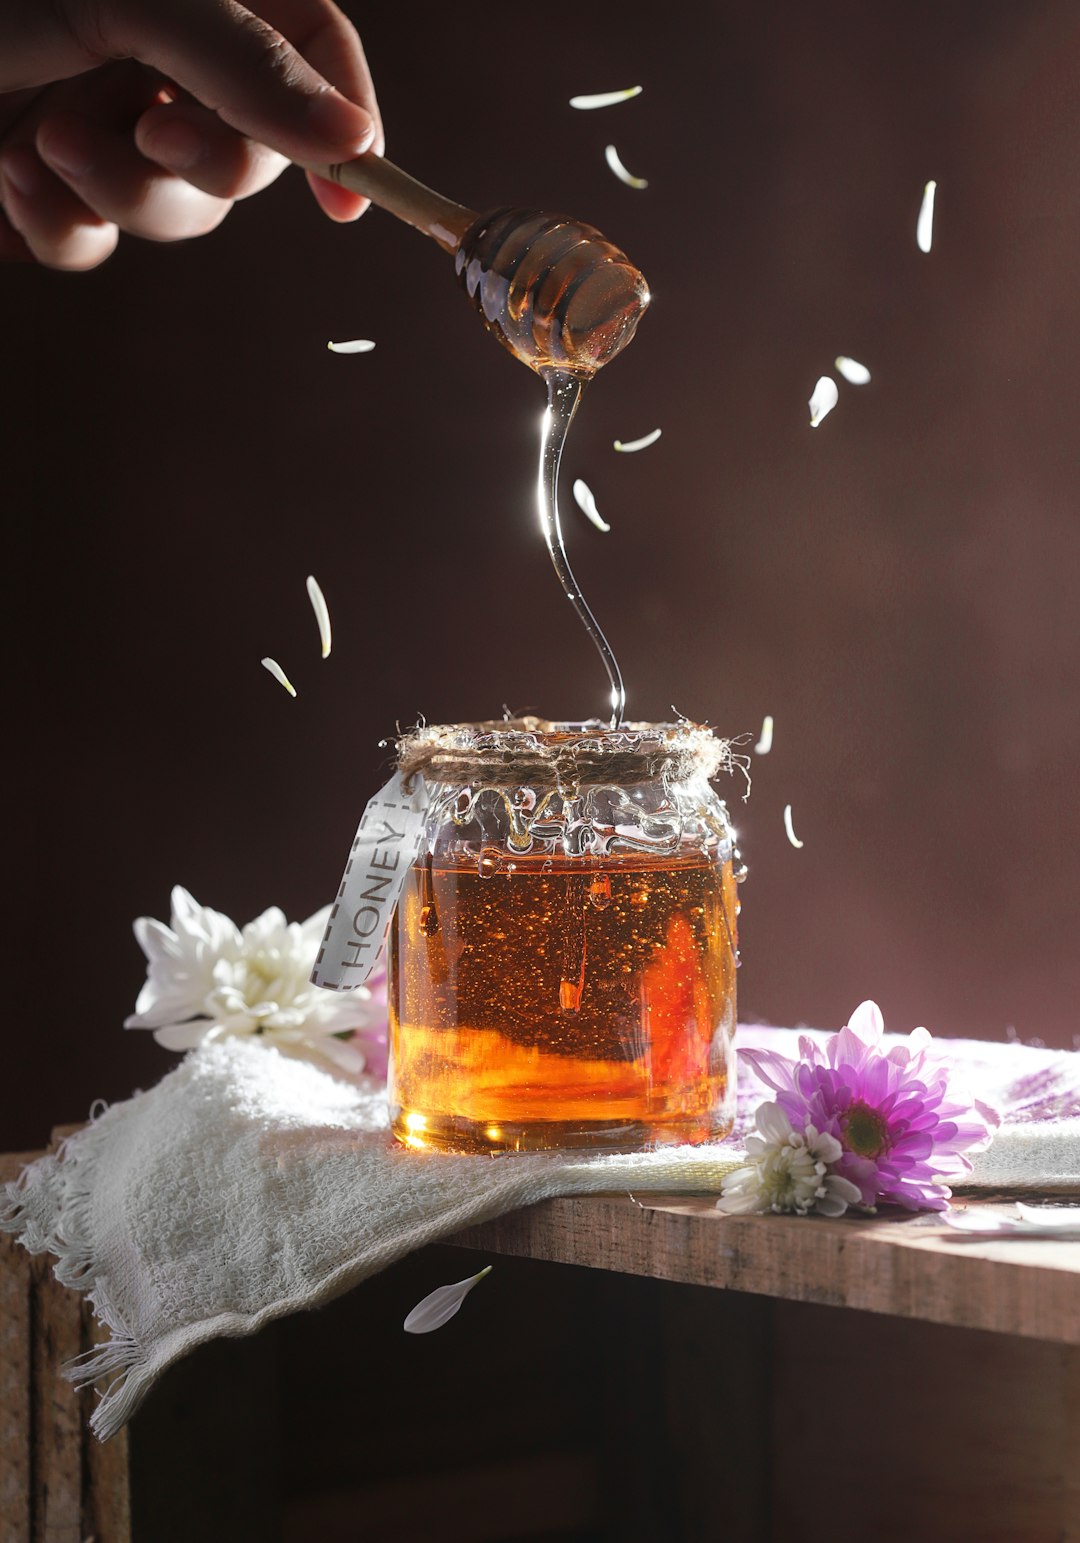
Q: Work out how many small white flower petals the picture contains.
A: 13